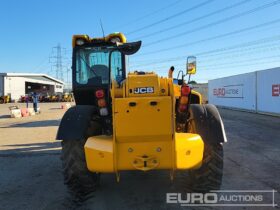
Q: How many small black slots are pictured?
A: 2